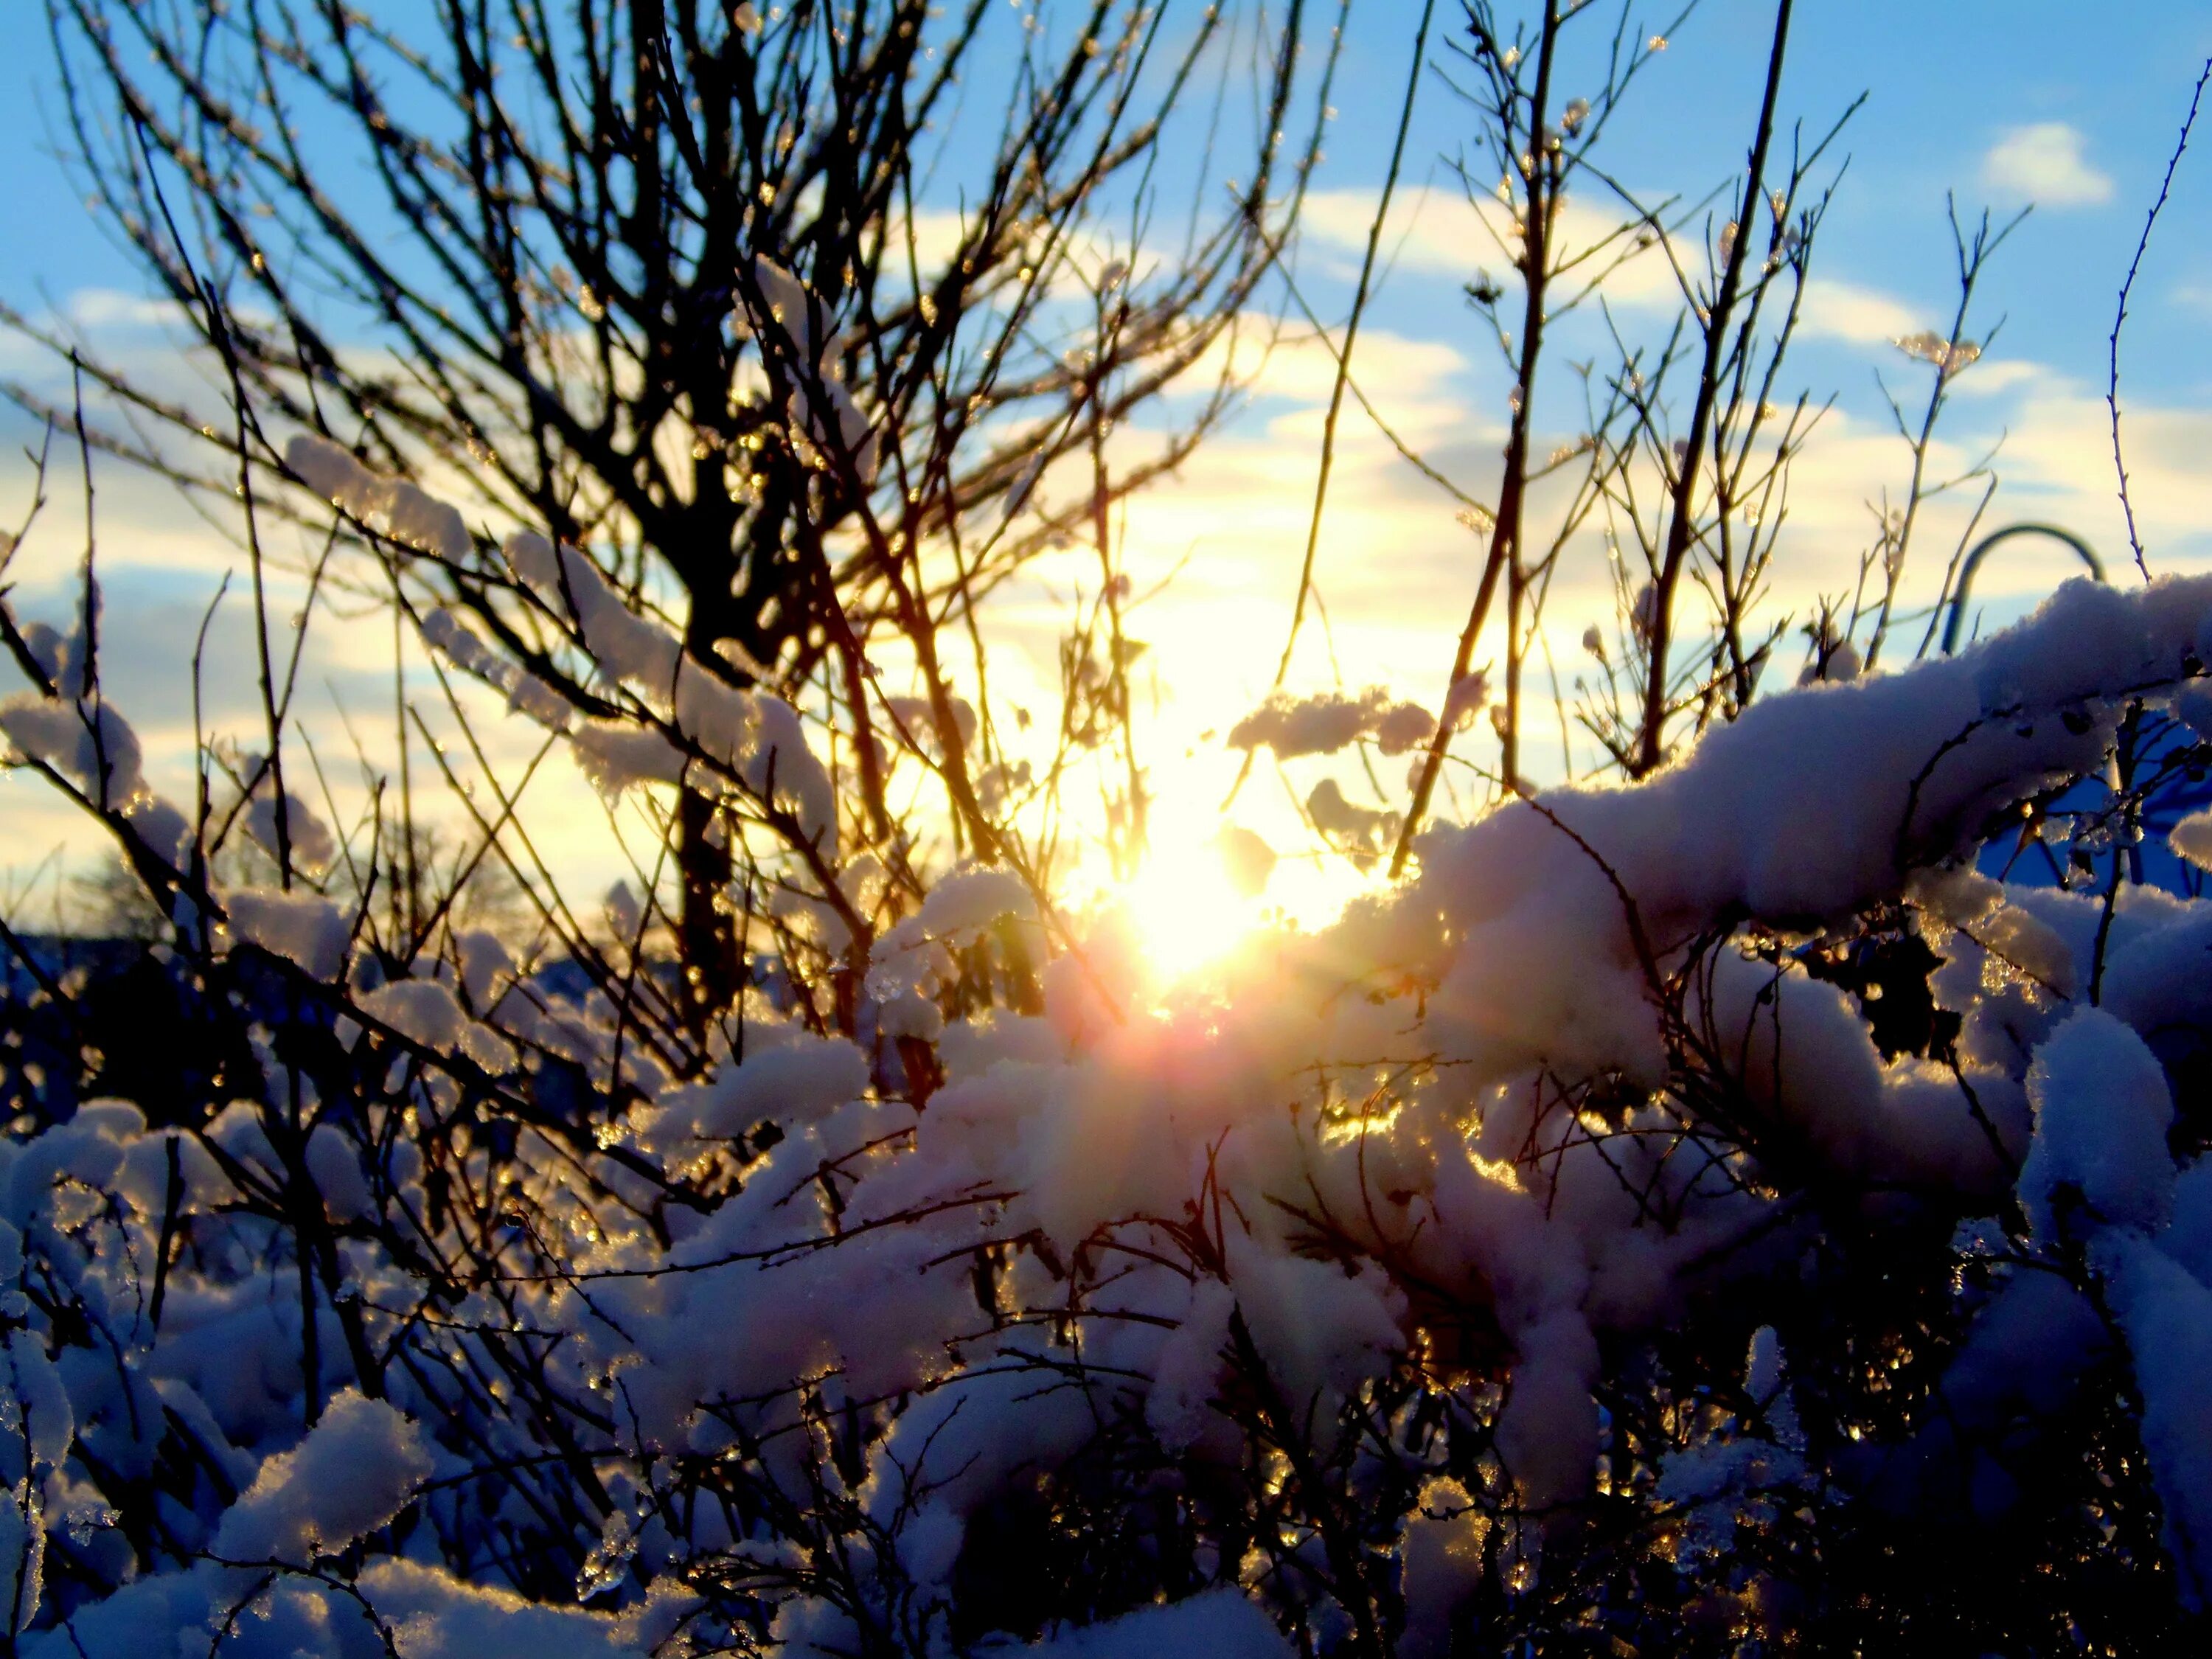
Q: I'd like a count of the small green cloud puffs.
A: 0